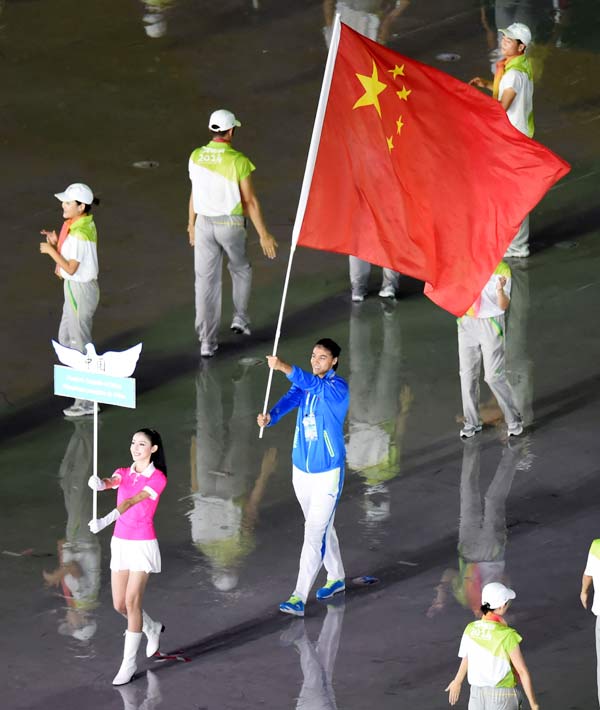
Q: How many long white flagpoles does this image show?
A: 1